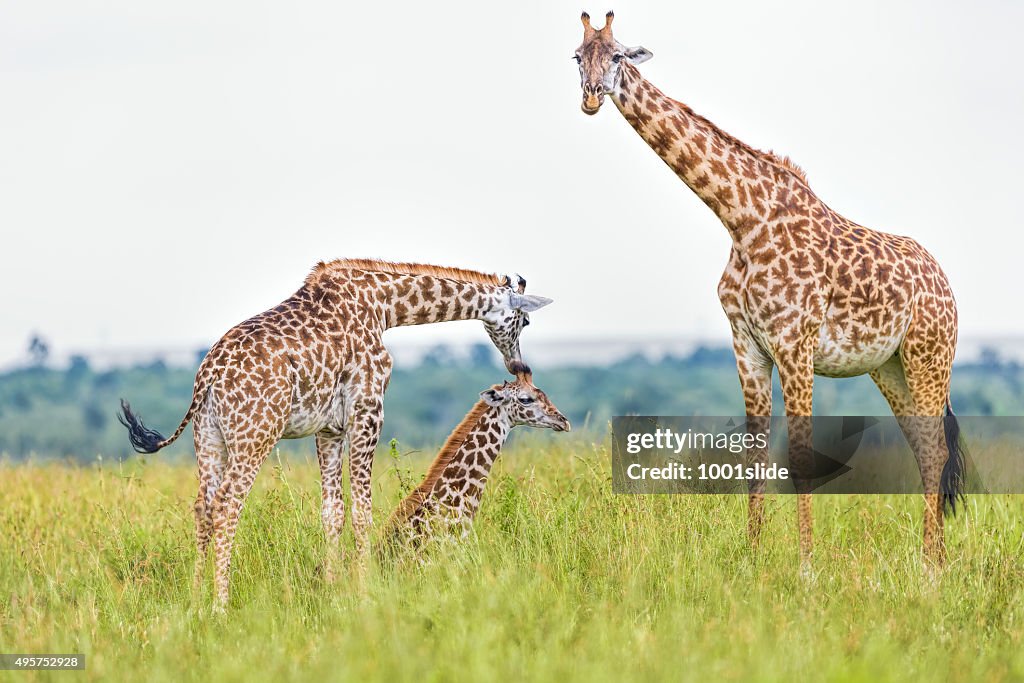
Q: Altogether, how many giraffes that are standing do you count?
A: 2